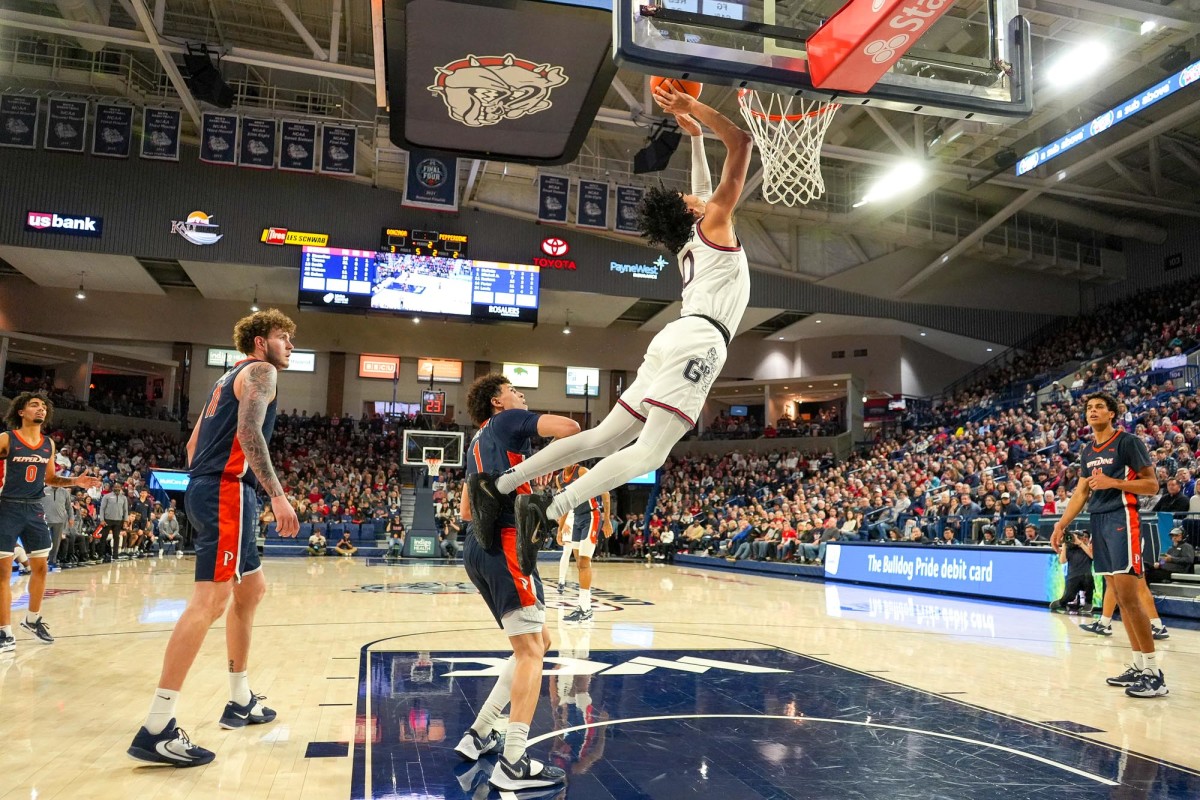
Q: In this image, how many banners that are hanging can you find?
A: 12